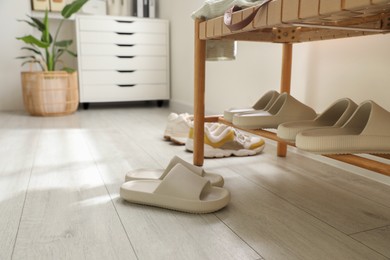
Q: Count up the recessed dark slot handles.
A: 6